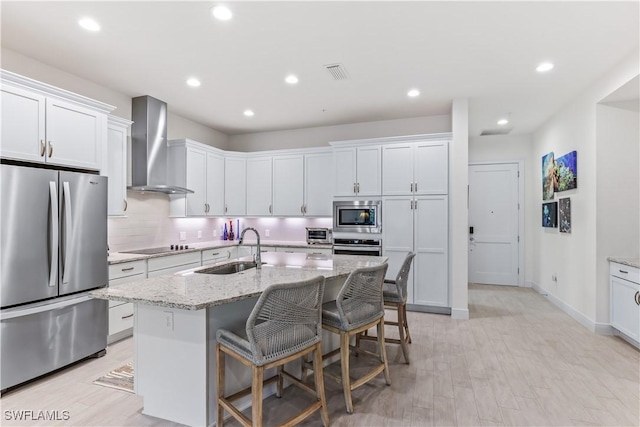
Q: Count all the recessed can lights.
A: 8